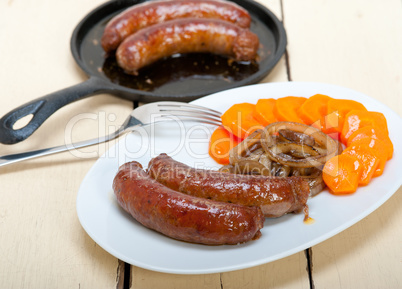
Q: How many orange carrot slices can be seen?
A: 11